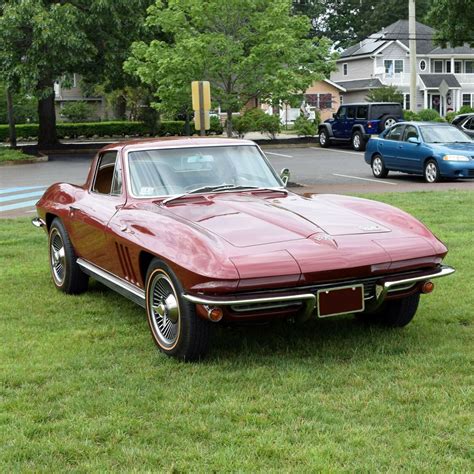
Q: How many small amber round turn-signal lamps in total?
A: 2